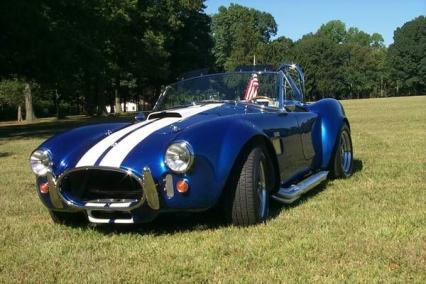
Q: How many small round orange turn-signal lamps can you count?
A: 2